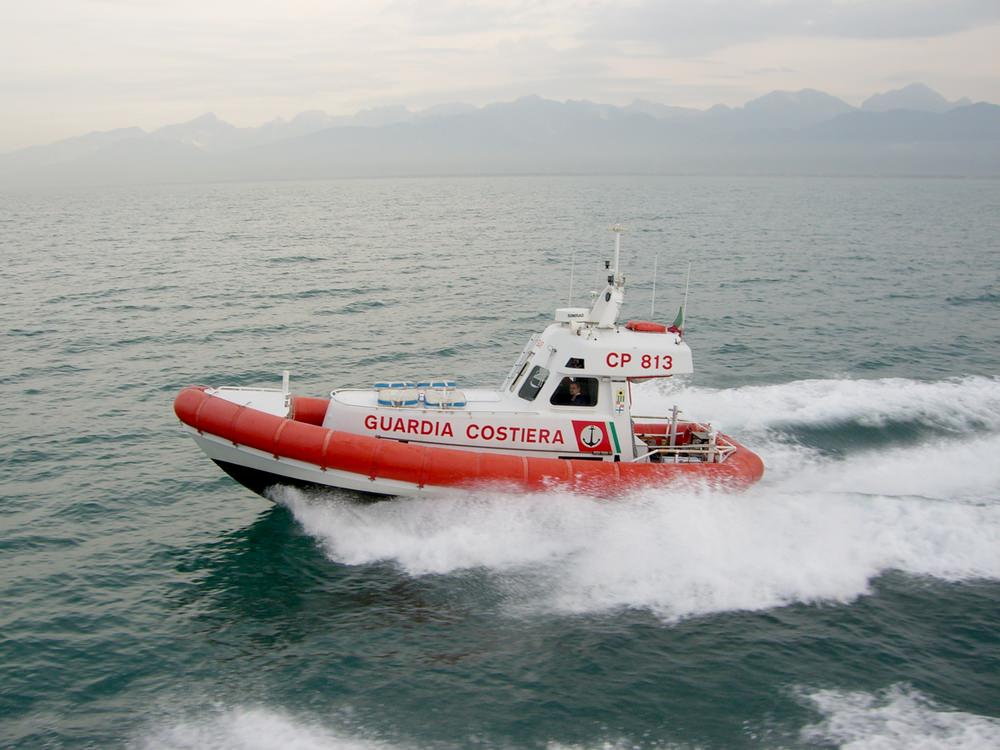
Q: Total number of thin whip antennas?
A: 3